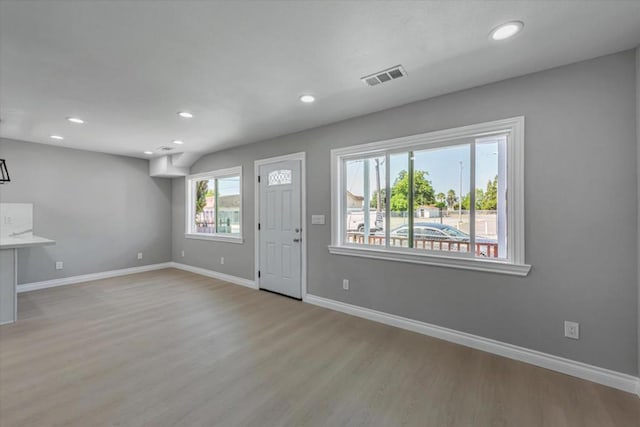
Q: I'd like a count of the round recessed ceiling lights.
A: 7